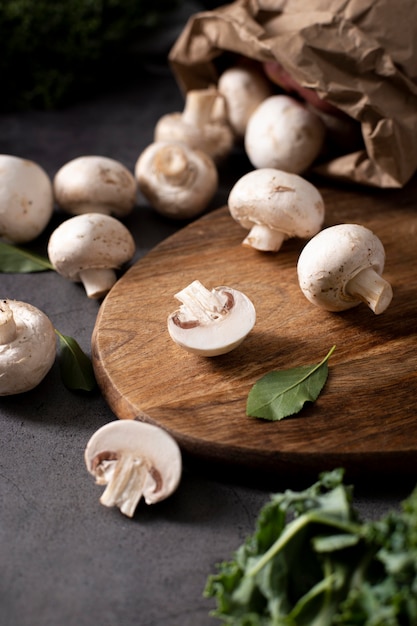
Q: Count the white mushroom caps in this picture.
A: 12